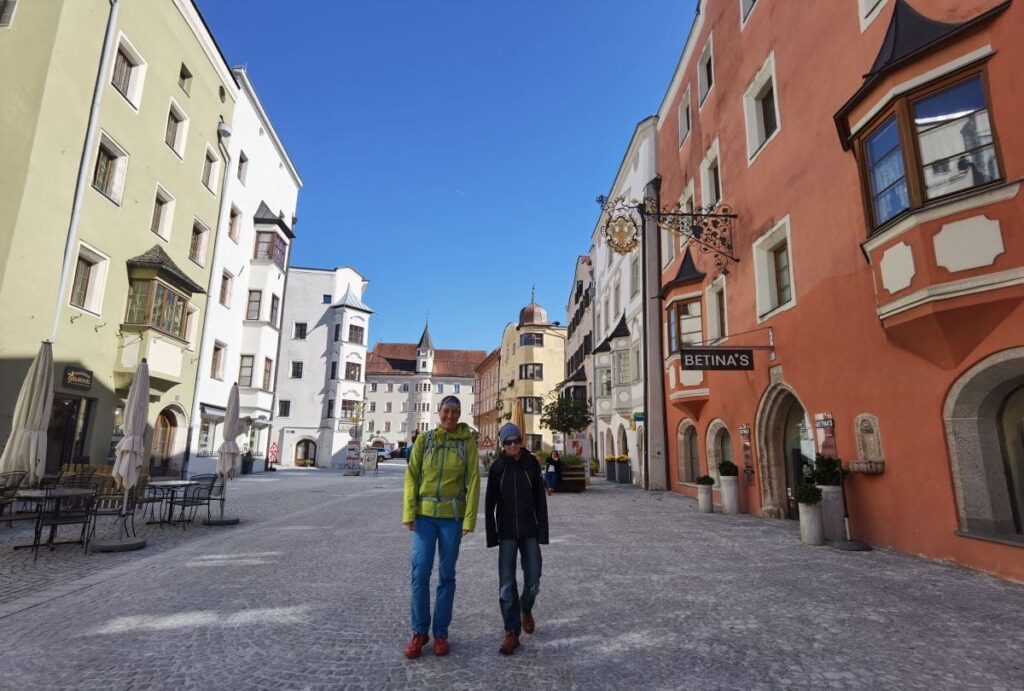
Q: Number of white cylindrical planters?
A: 4